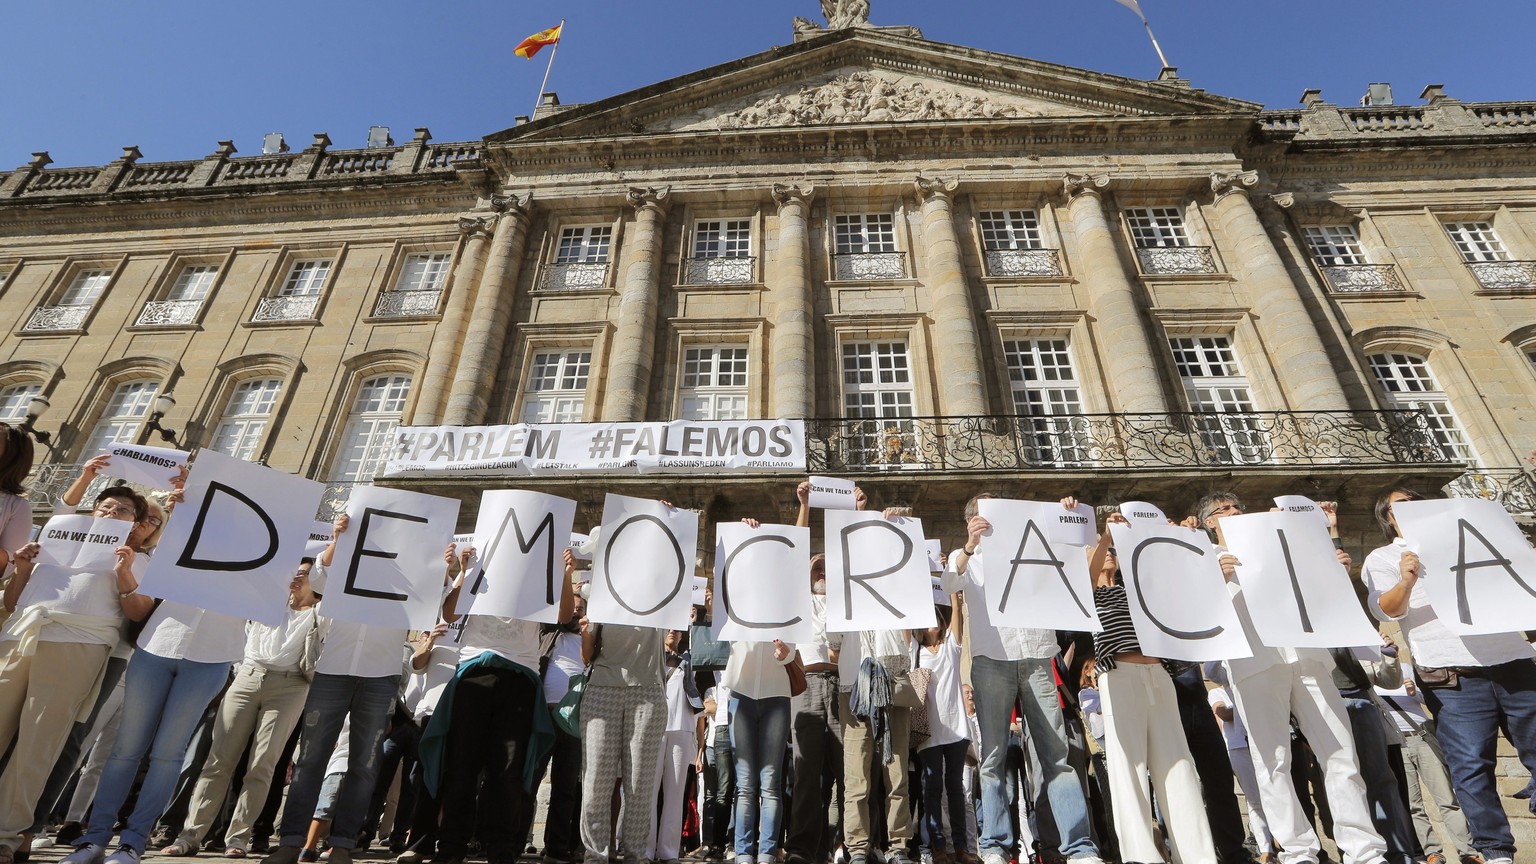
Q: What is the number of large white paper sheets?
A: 10